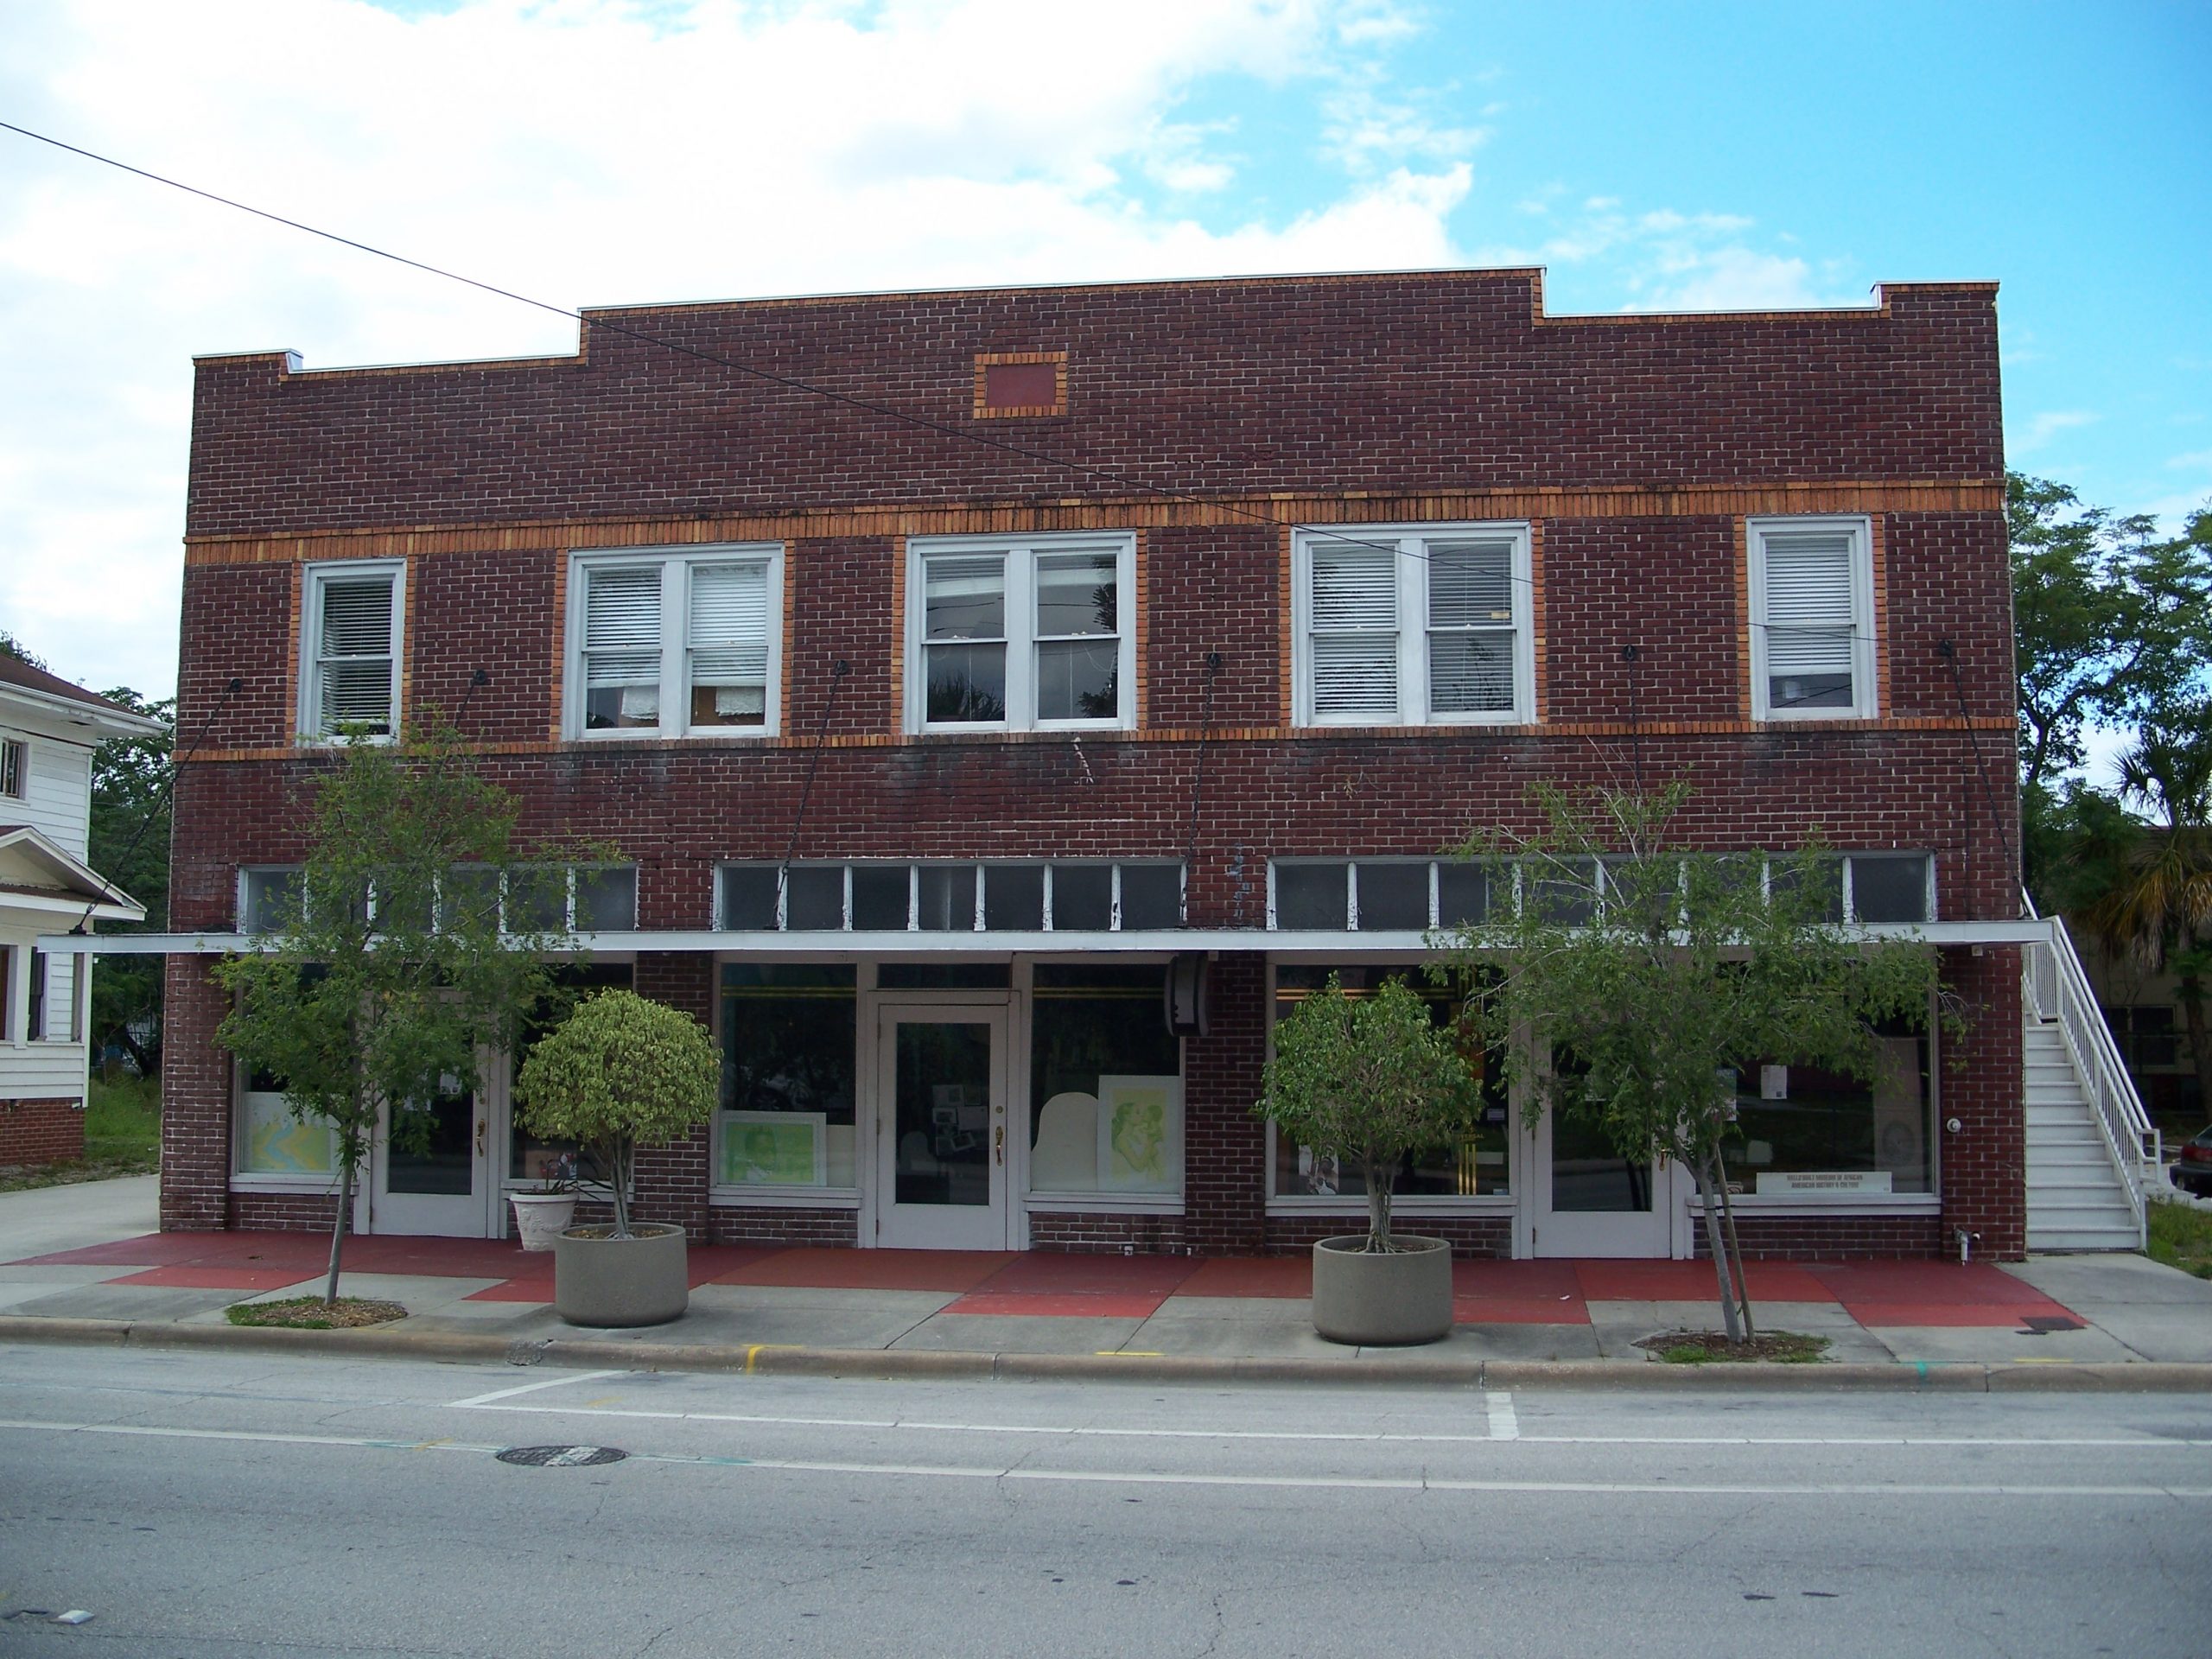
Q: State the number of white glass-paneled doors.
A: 3